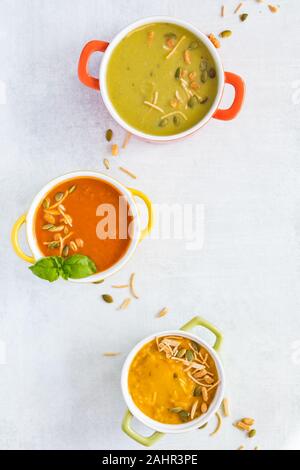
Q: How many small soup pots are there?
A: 3